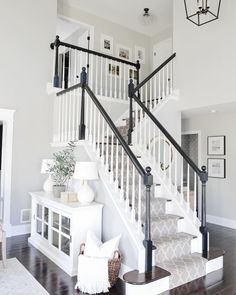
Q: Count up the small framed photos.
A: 7